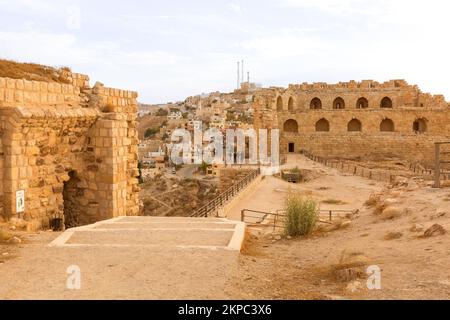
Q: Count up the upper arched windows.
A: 6